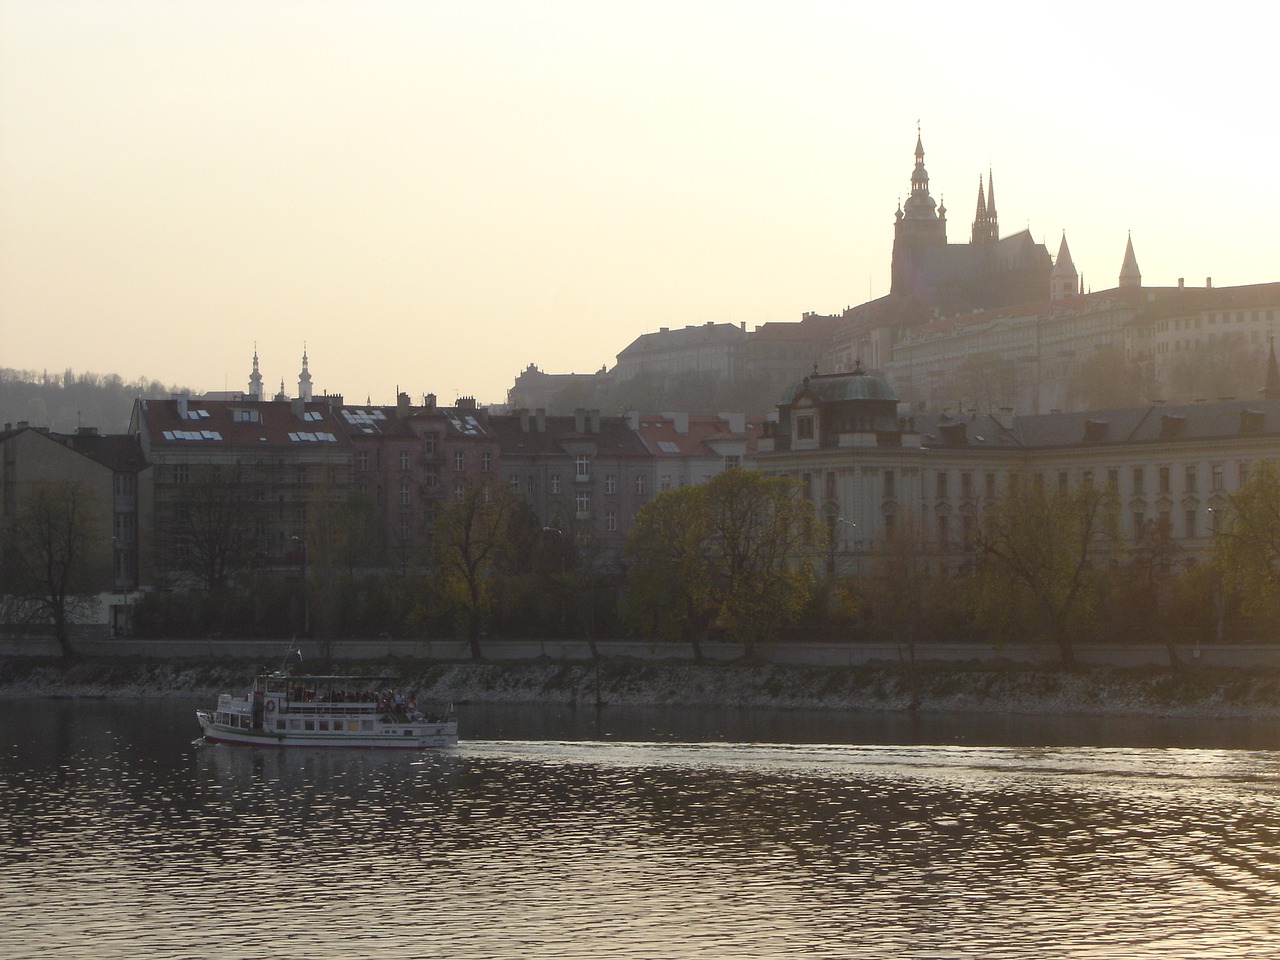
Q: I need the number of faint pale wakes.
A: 1